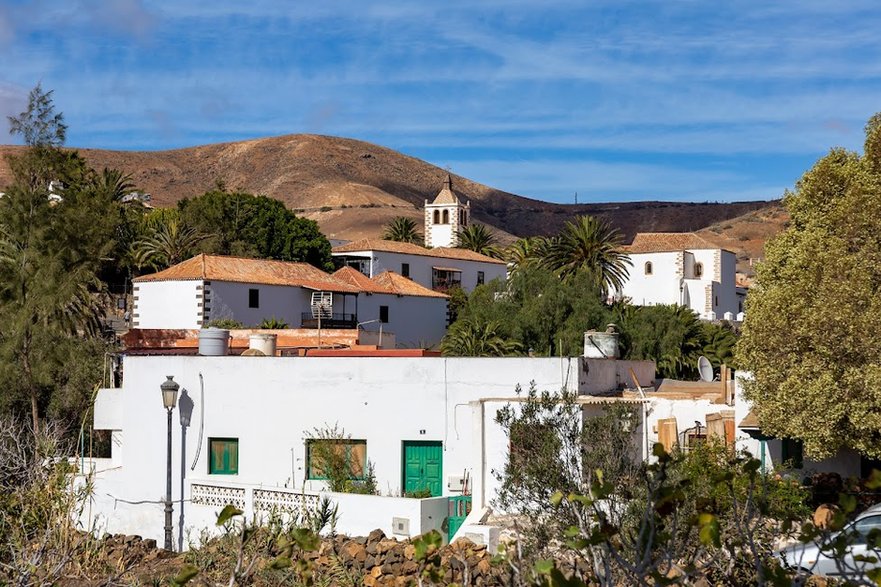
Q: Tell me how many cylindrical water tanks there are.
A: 3